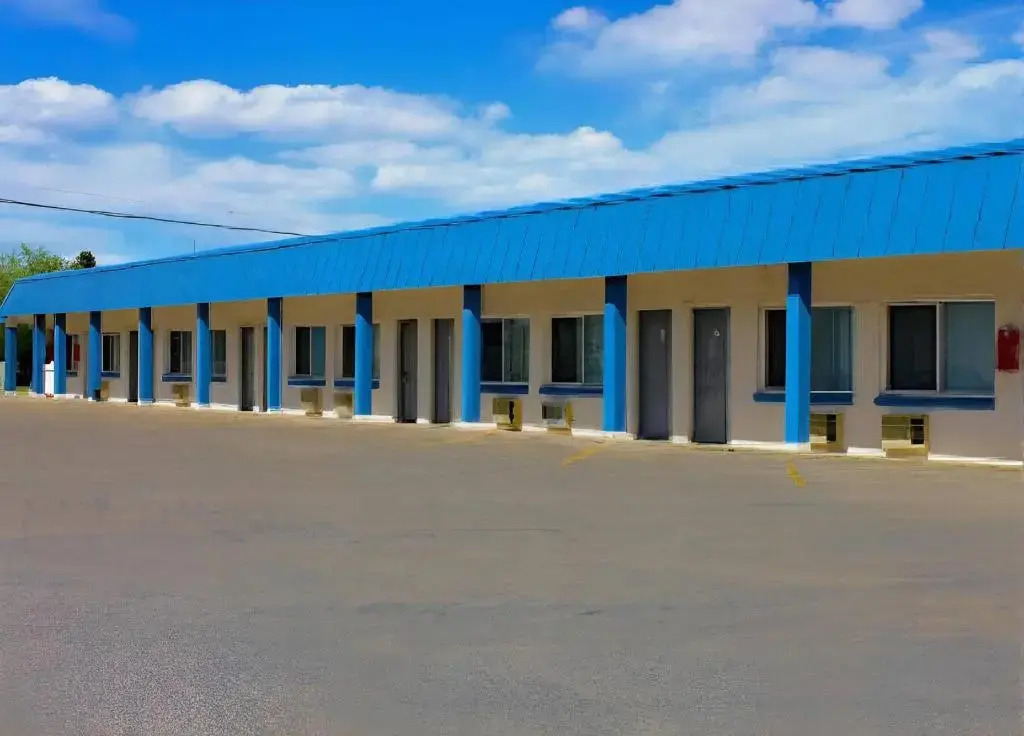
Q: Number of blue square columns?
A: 11